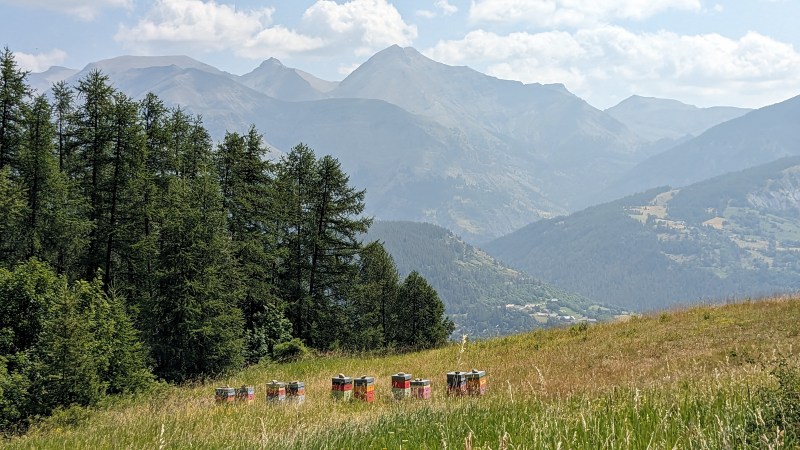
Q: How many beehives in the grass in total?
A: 10